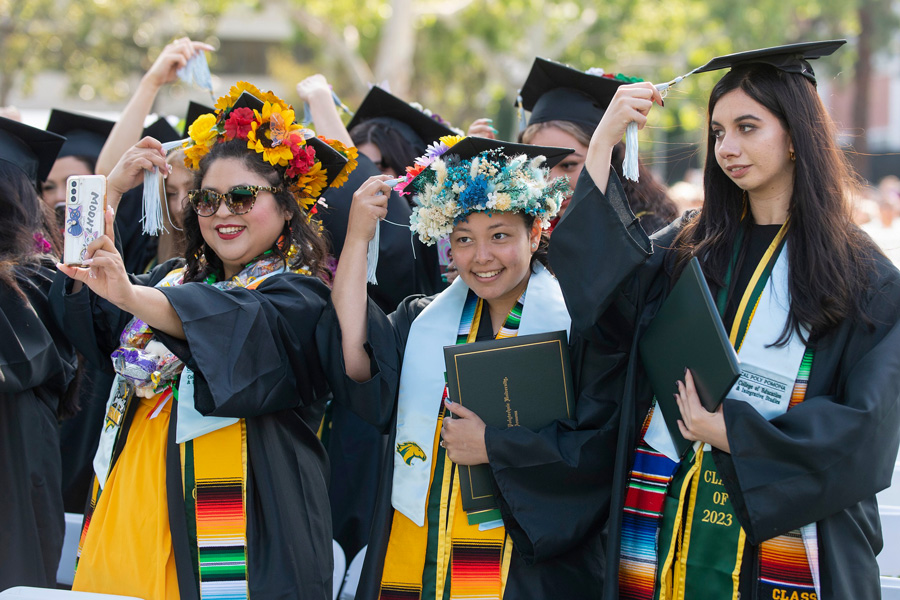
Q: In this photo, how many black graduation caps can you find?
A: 9